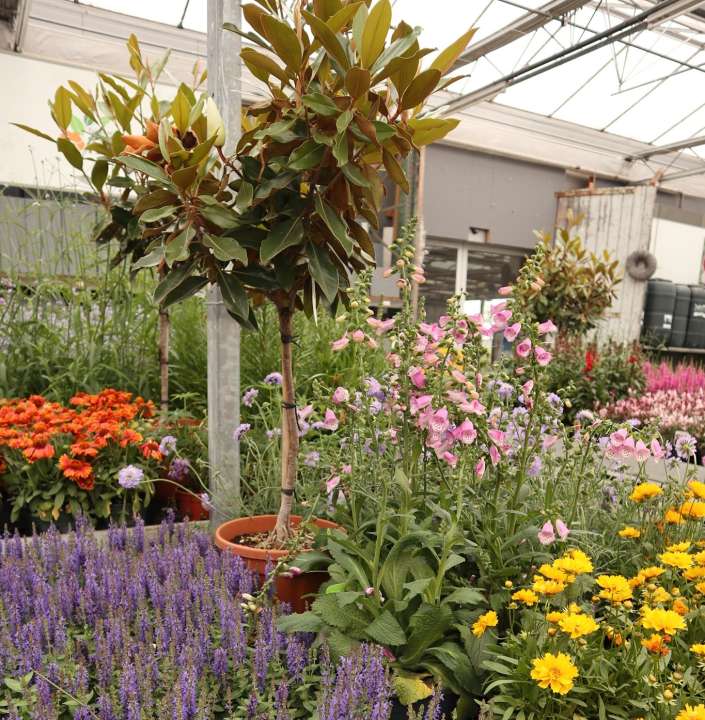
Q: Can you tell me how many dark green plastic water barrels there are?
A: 3